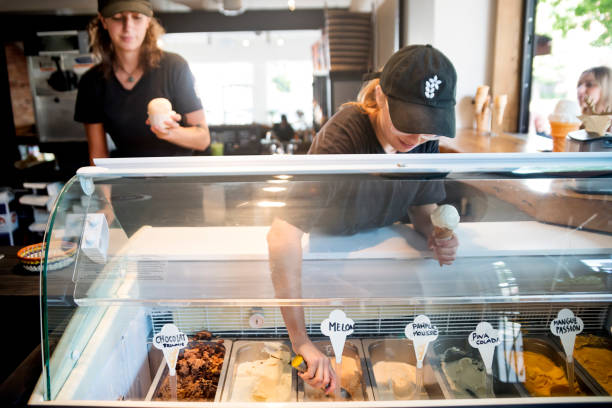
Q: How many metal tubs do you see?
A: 7